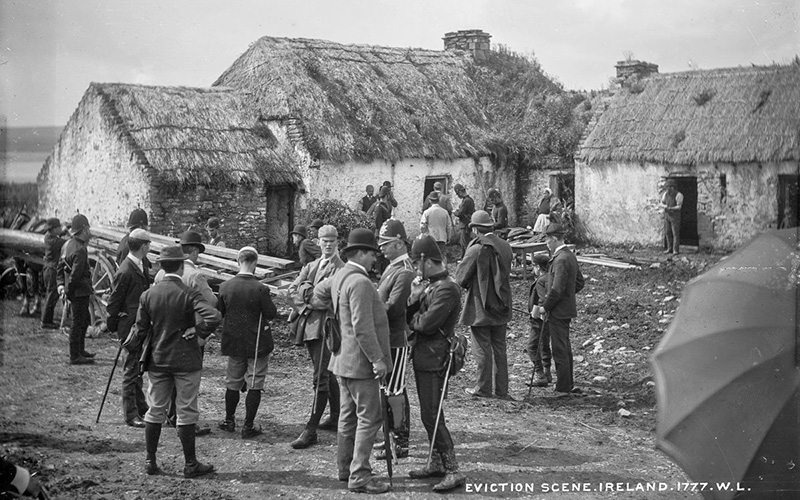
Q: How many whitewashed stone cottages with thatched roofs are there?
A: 3